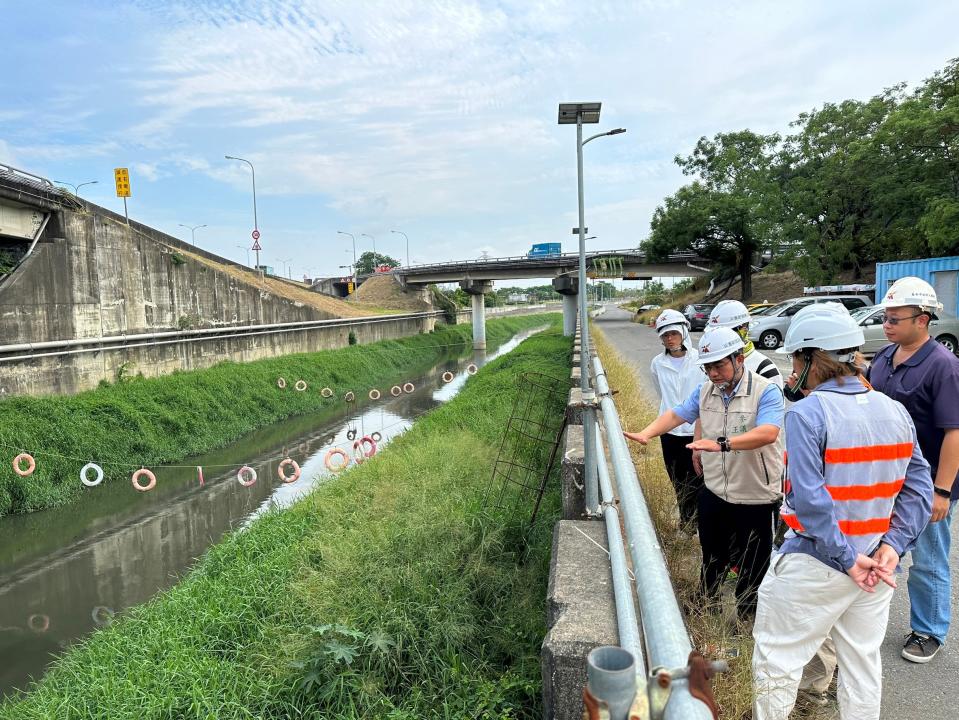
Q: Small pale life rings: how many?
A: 9